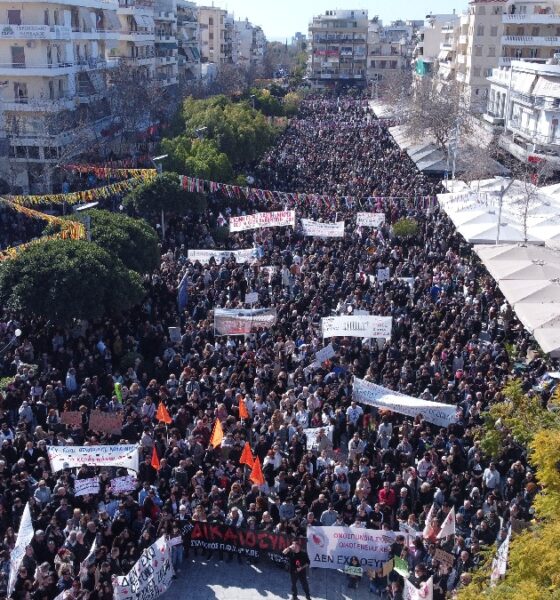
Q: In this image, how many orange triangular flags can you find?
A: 6